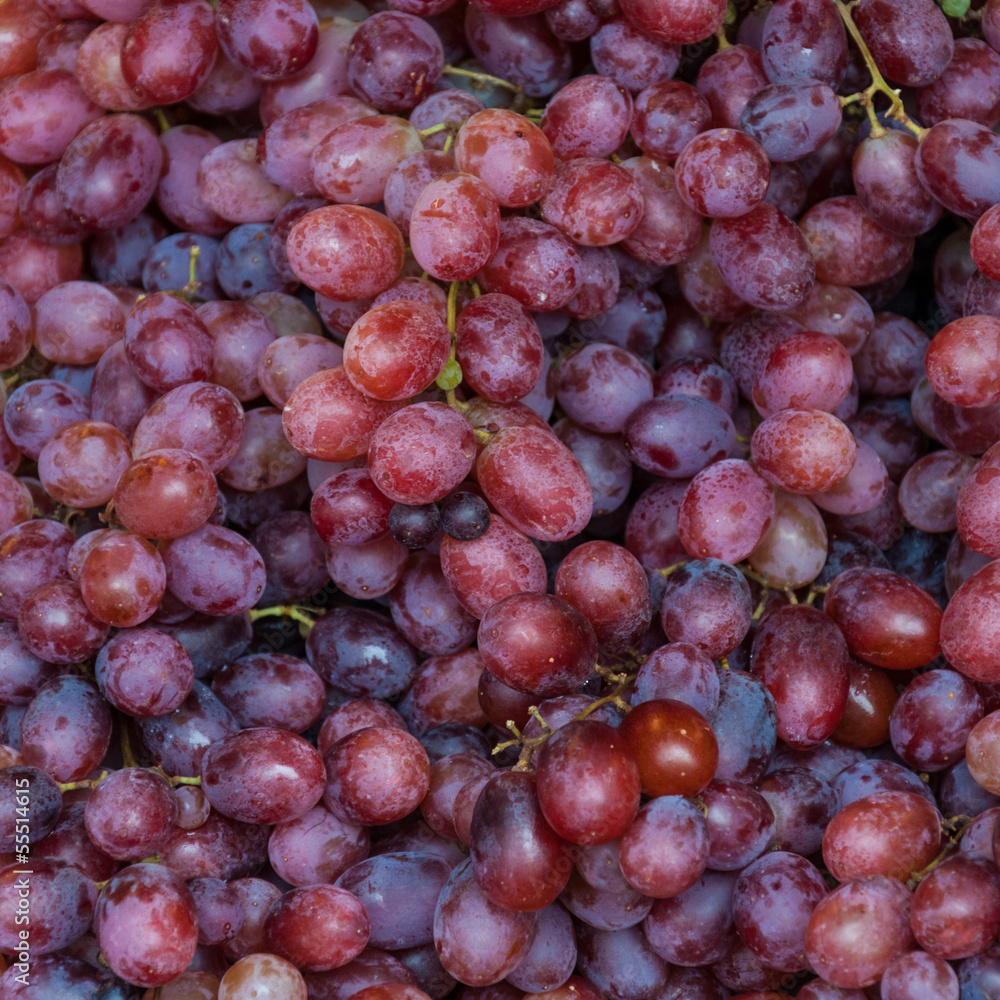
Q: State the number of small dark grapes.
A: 2